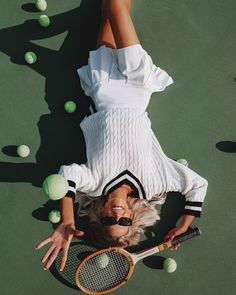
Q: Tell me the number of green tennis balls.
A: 10